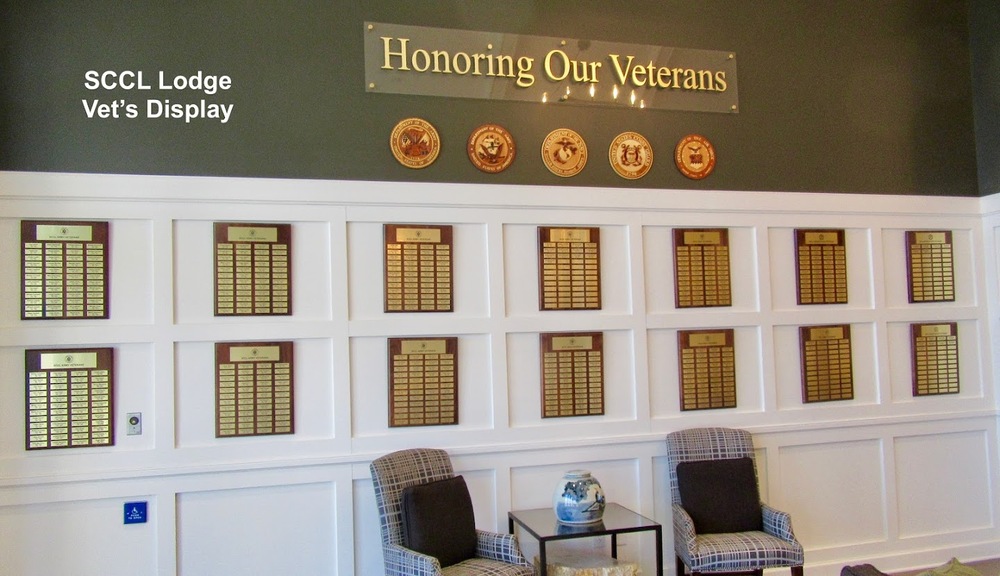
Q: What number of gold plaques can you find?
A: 14